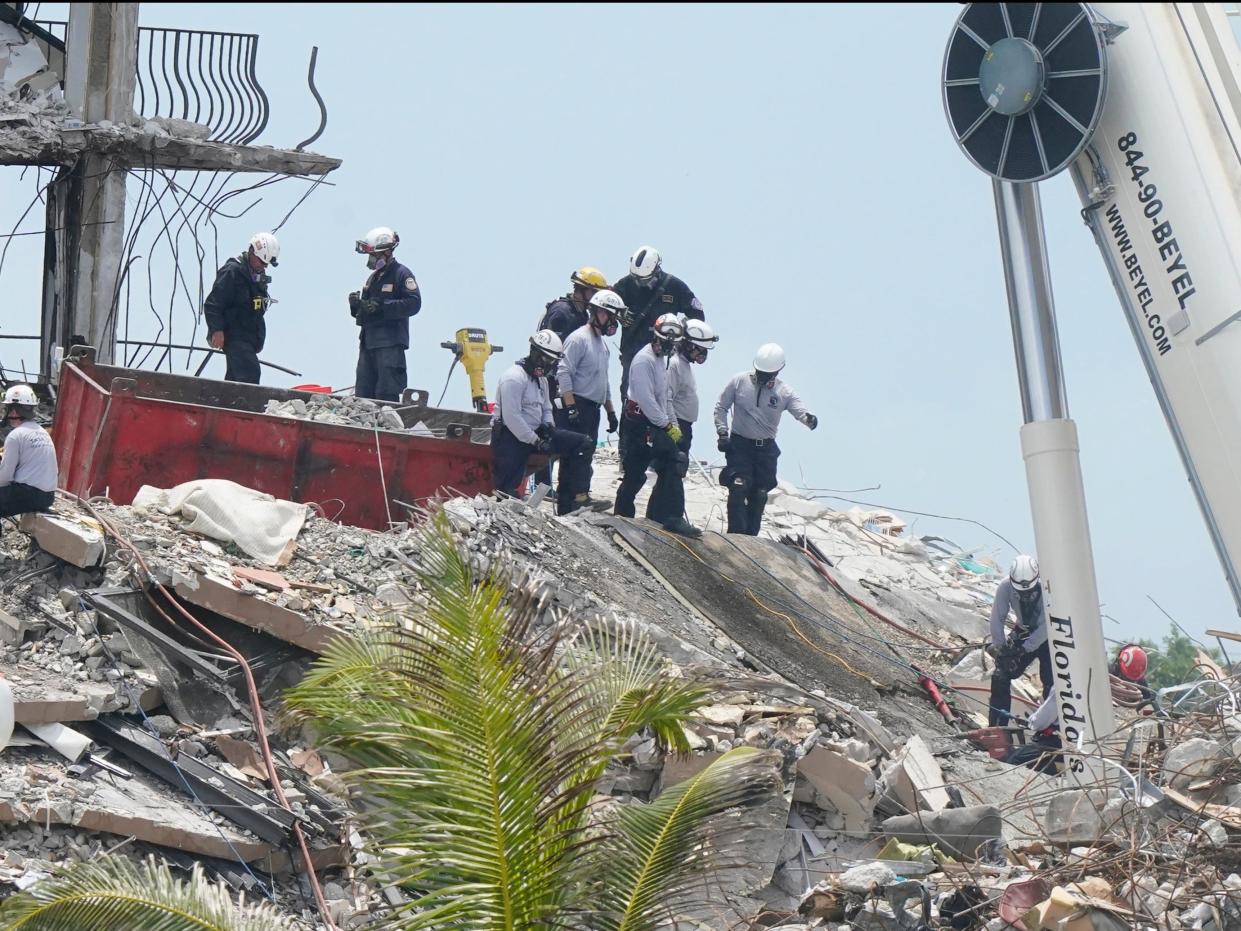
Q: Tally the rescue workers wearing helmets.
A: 12